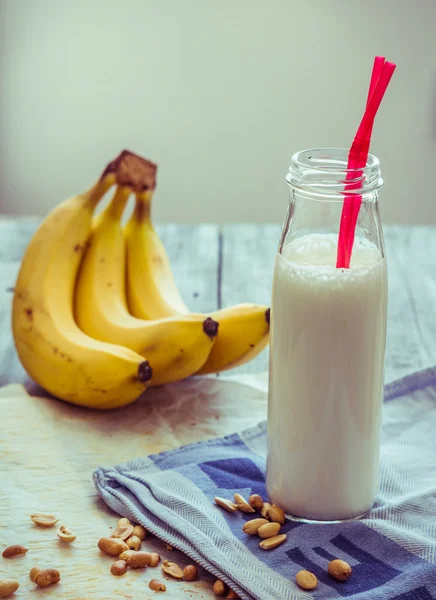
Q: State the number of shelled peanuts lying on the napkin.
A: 10